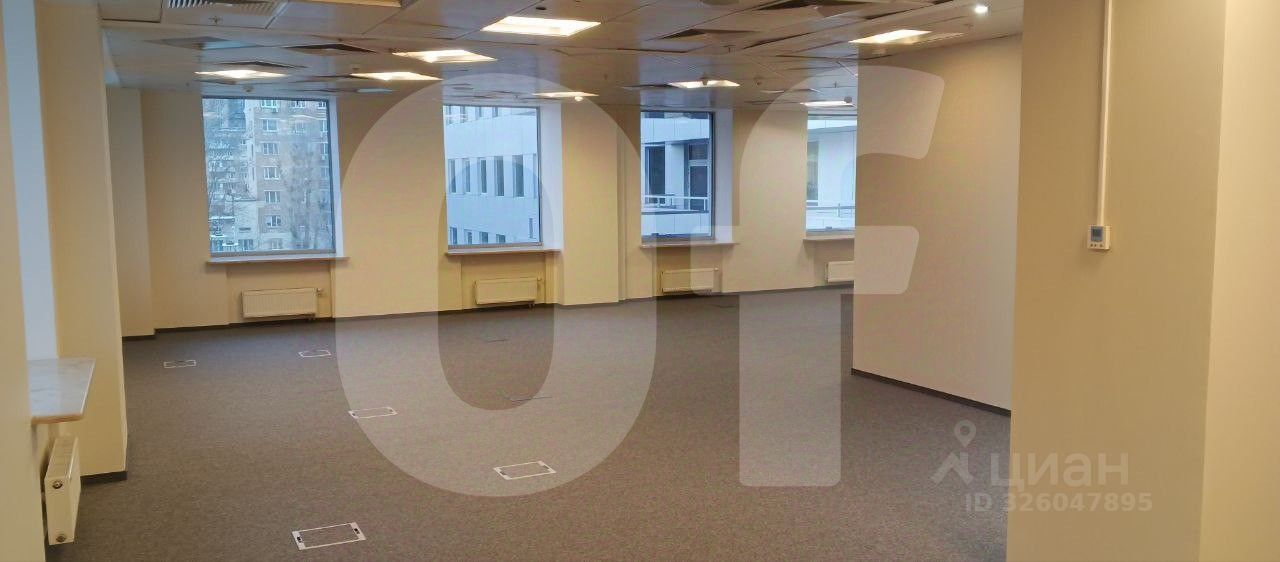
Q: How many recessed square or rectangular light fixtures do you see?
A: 8